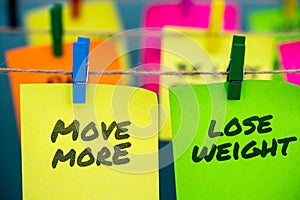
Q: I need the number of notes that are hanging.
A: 8